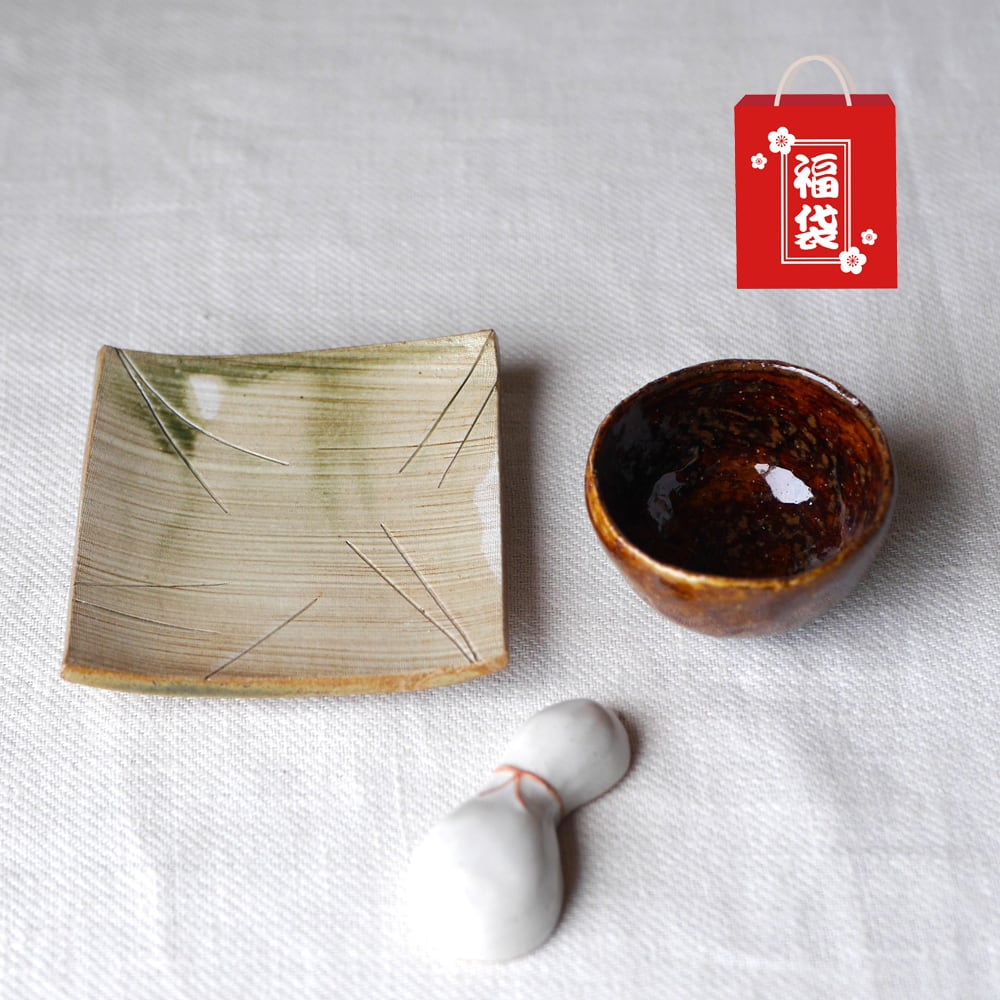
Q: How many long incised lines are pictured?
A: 9